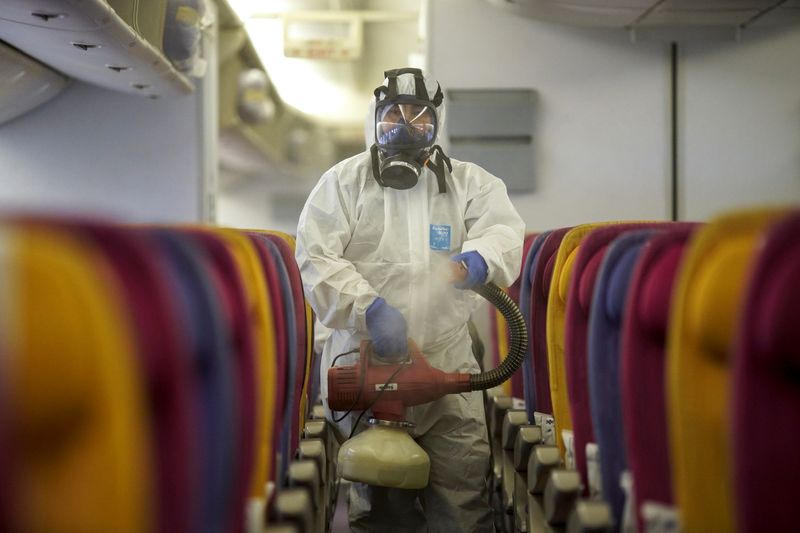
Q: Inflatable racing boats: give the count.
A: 0